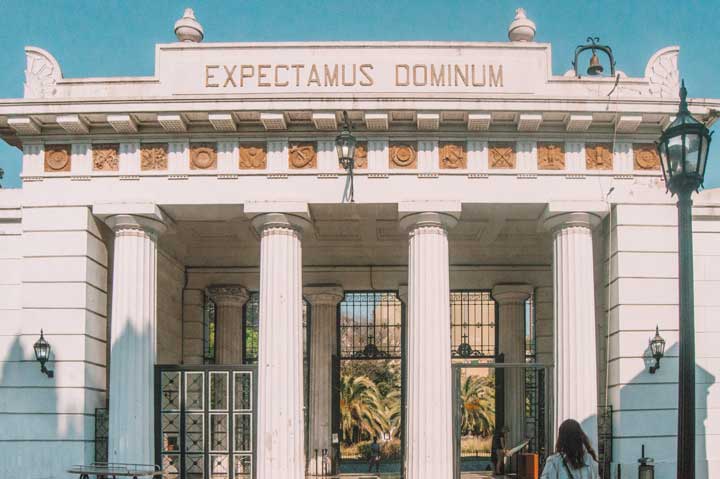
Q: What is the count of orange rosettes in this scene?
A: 13